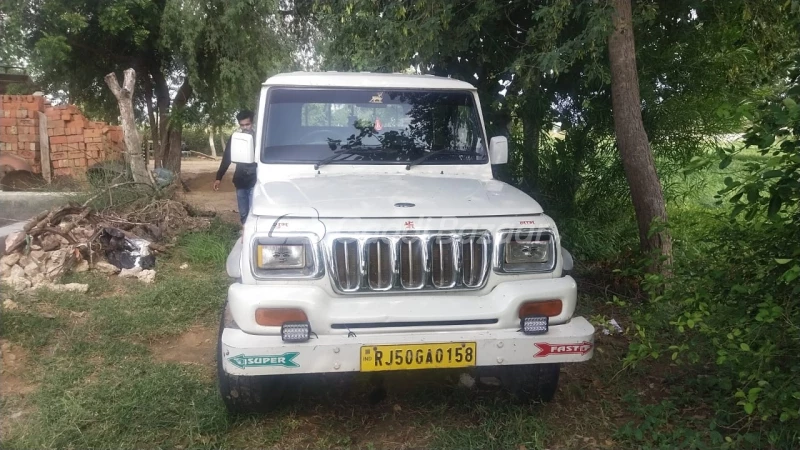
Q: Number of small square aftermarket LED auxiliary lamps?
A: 2